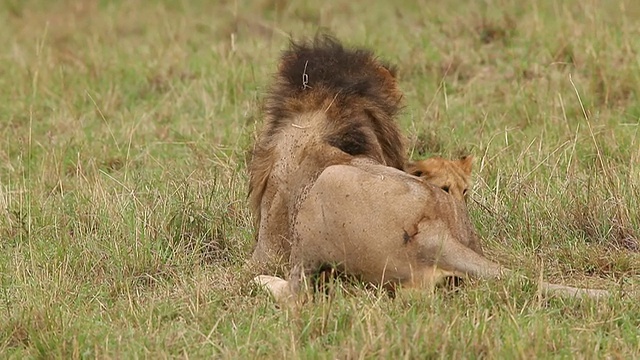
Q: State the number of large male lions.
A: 1